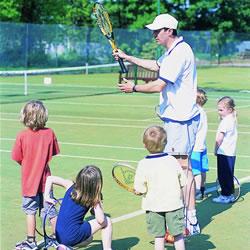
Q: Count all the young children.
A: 5